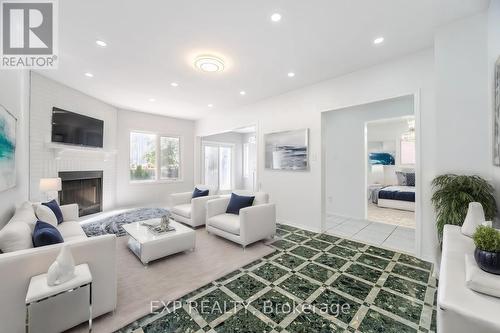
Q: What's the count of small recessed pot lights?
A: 9